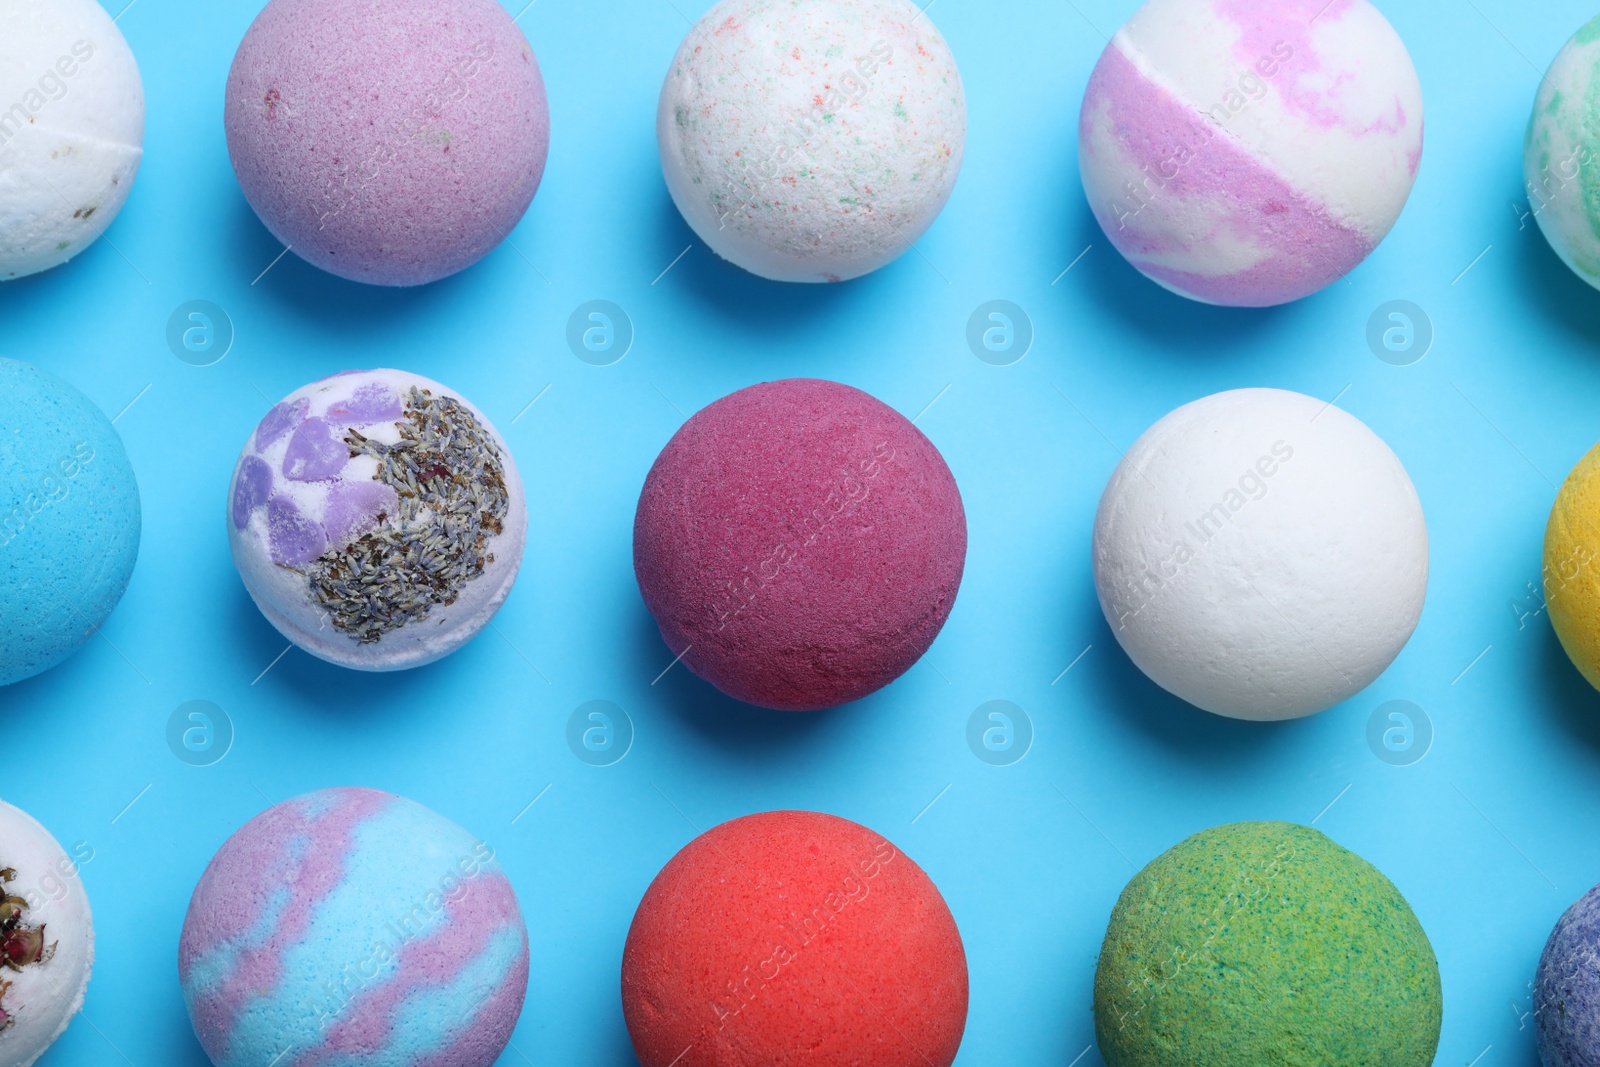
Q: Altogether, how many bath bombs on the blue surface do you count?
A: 15